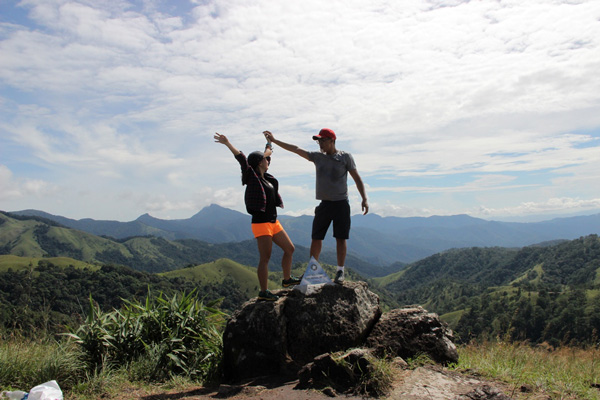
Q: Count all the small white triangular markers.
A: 1